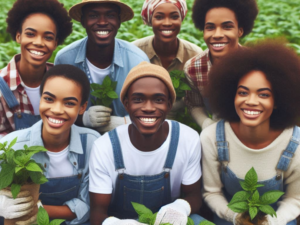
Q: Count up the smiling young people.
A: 7